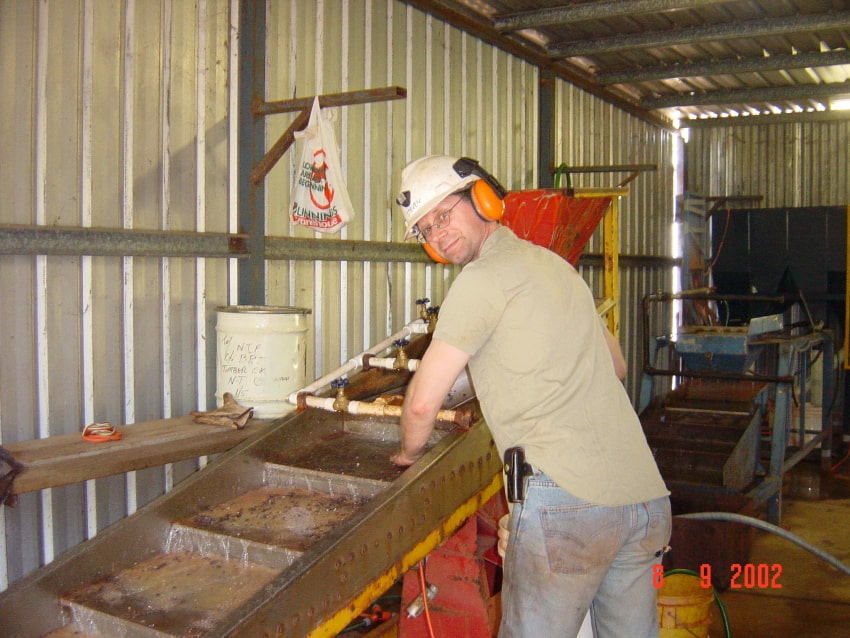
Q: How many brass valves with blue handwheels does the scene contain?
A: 4